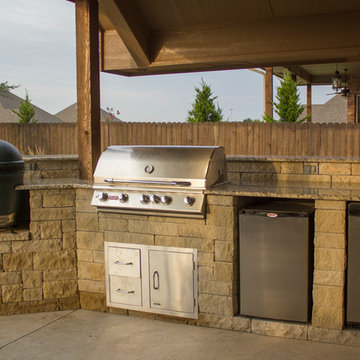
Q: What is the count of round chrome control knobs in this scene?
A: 6